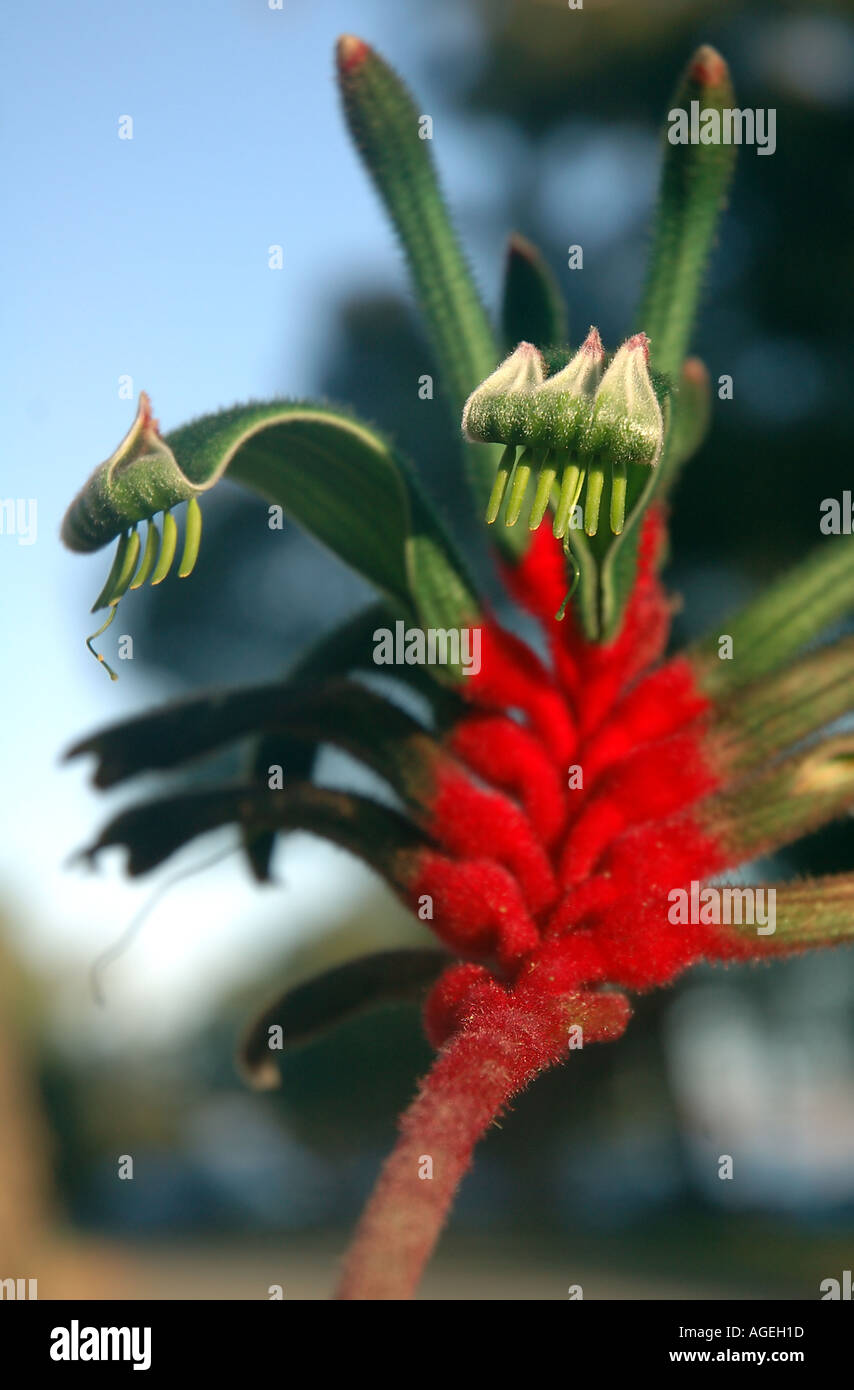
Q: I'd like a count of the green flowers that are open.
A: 2